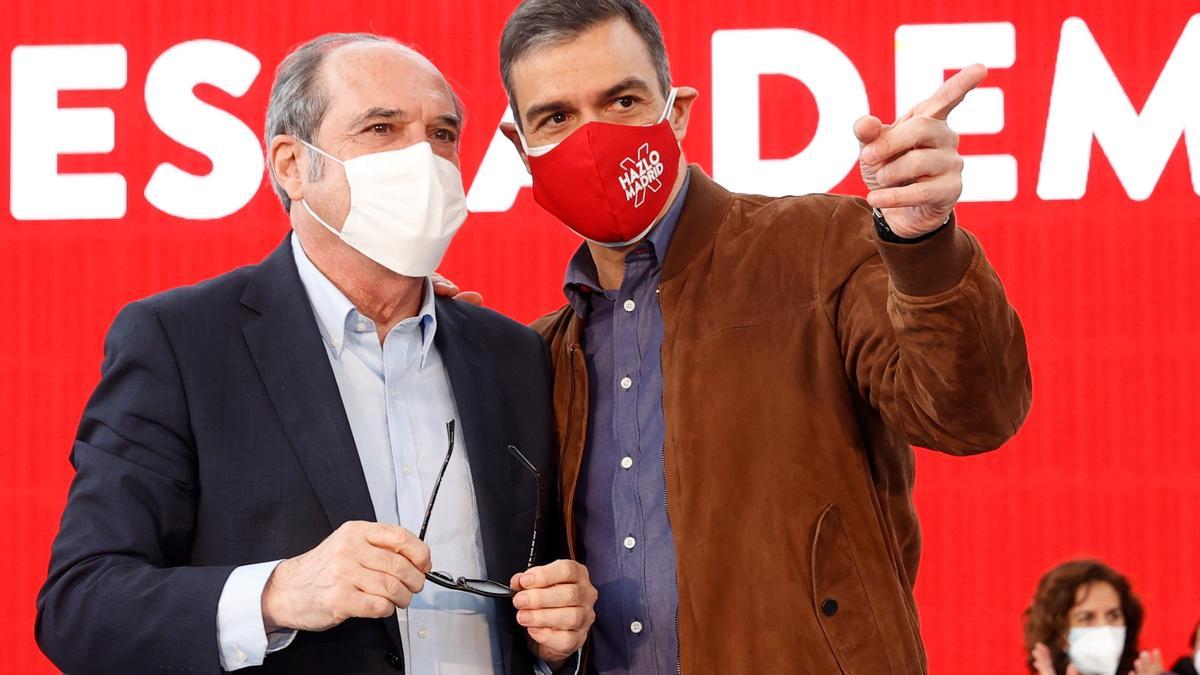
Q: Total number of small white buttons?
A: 11